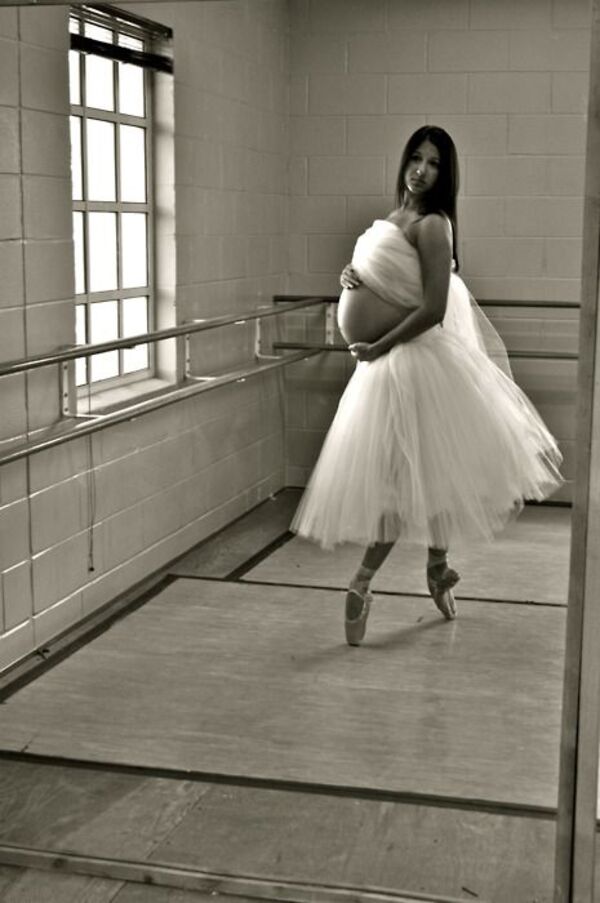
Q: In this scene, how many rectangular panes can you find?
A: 12